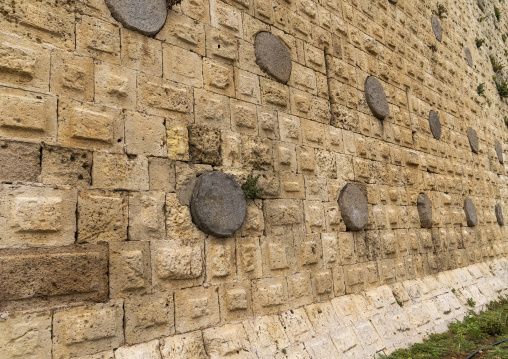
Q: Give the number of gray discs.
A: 13